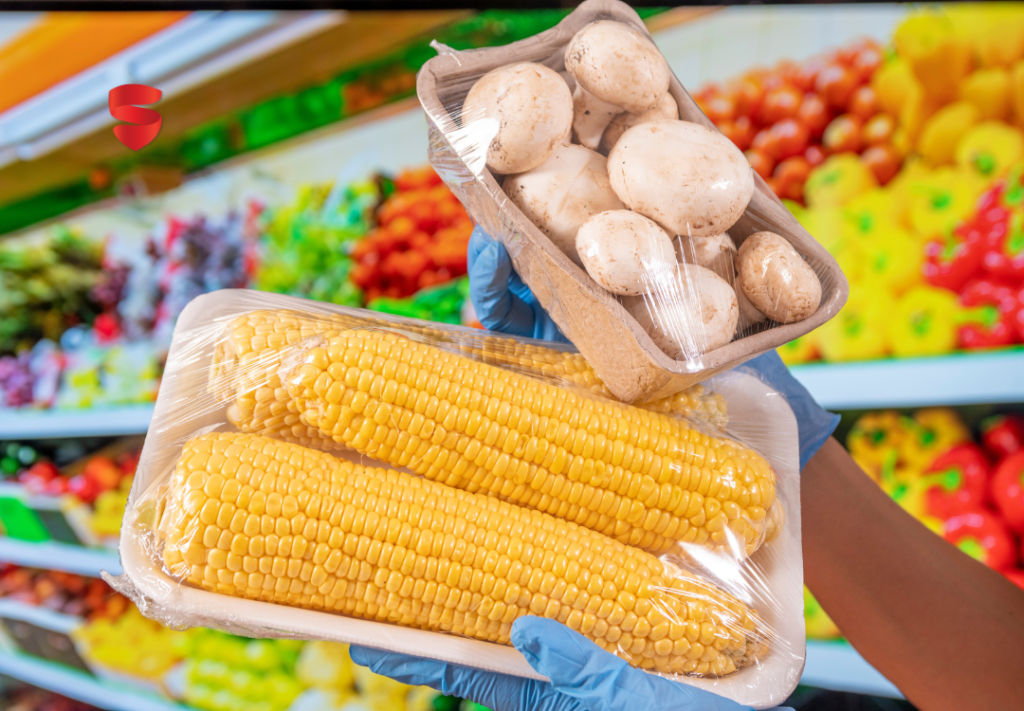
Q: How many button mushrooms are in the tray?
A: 9